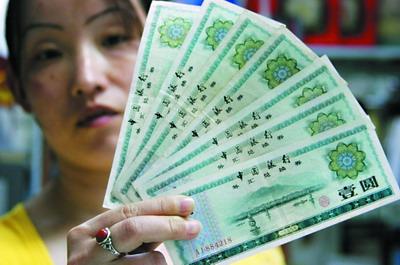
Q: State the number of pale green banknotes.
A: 7